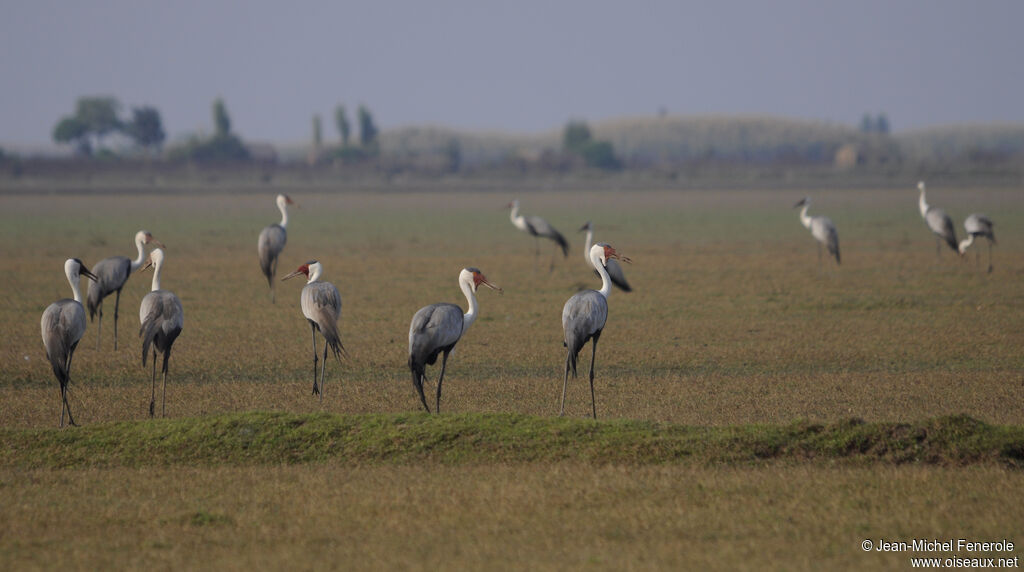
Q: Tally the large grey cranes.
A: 12